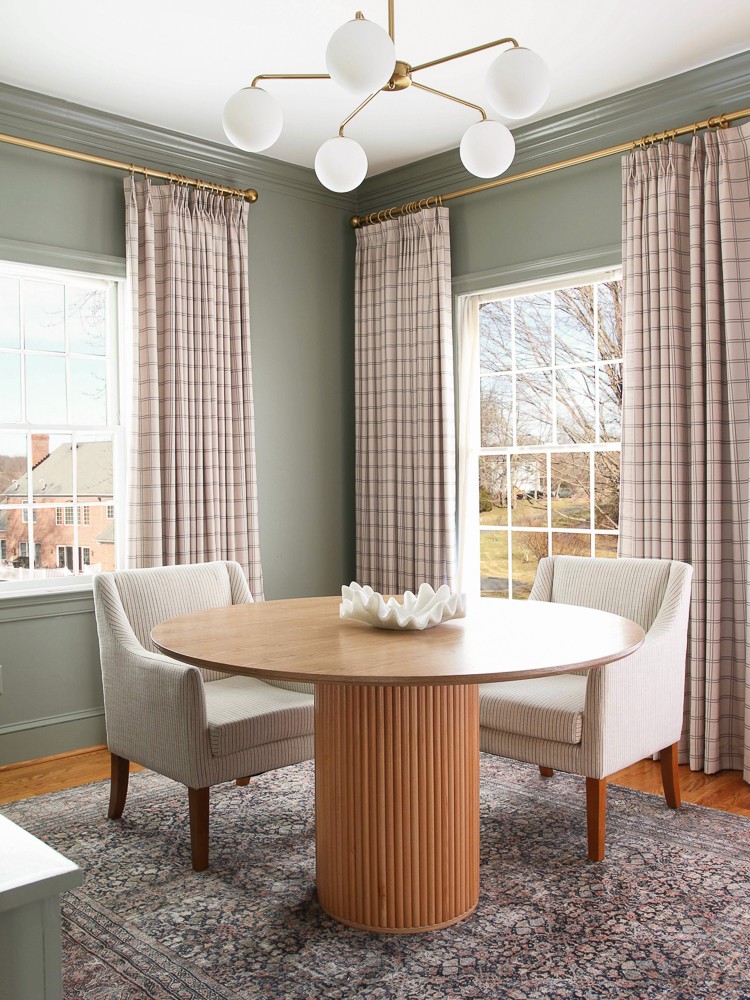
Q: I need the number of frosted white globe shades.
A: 5